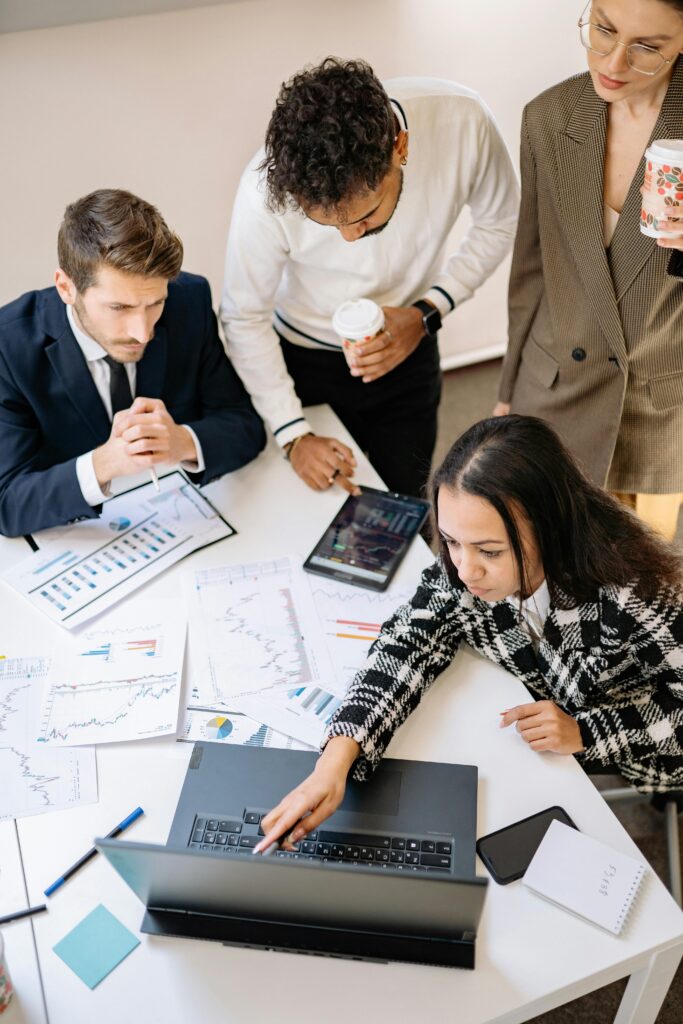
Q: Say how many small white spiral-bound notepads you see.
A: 1